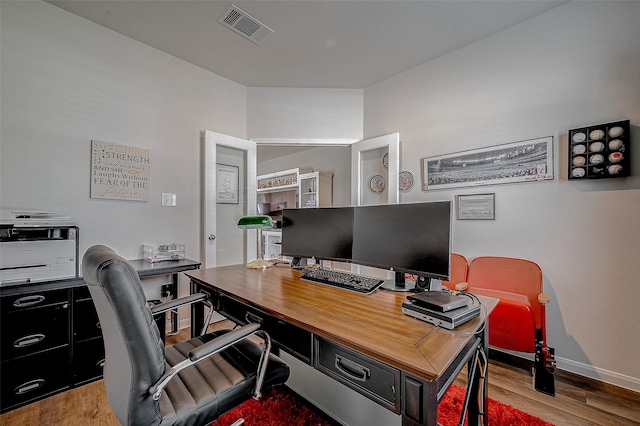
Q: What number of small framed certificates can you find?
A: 1